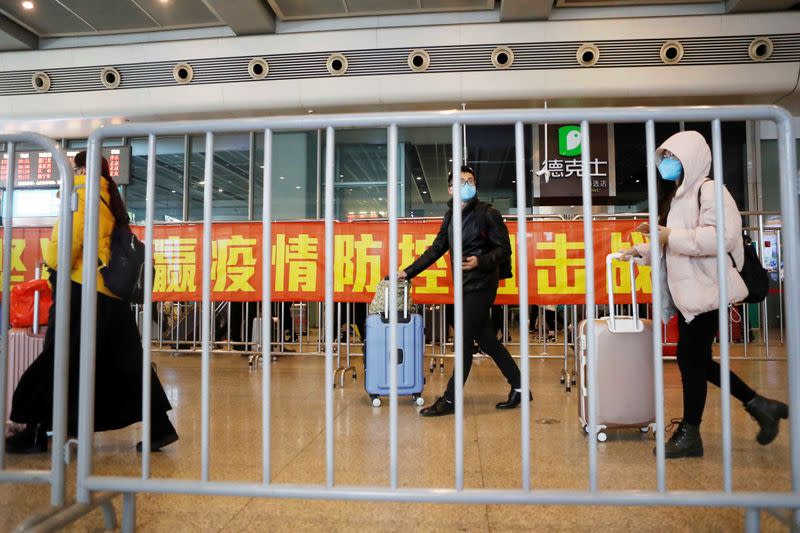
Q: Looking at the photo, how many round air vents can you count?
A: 10